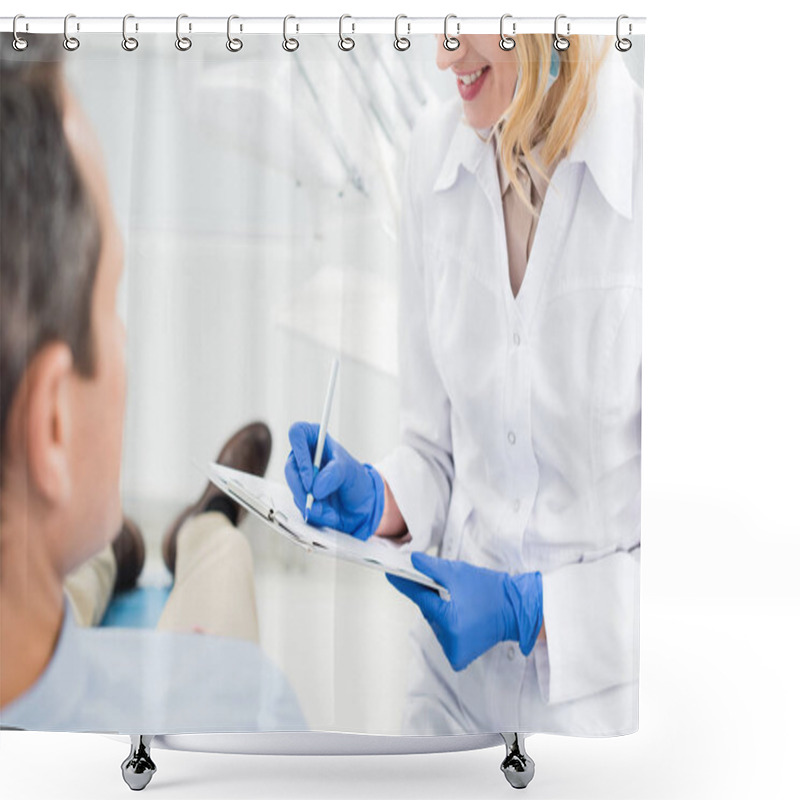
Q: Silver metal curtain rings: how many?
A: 12